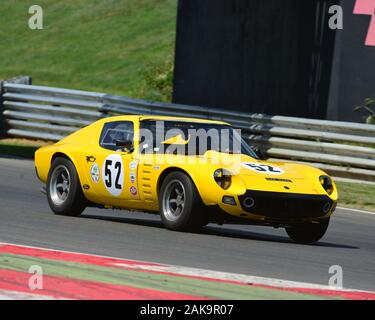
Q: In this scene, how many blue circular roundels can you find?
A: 0